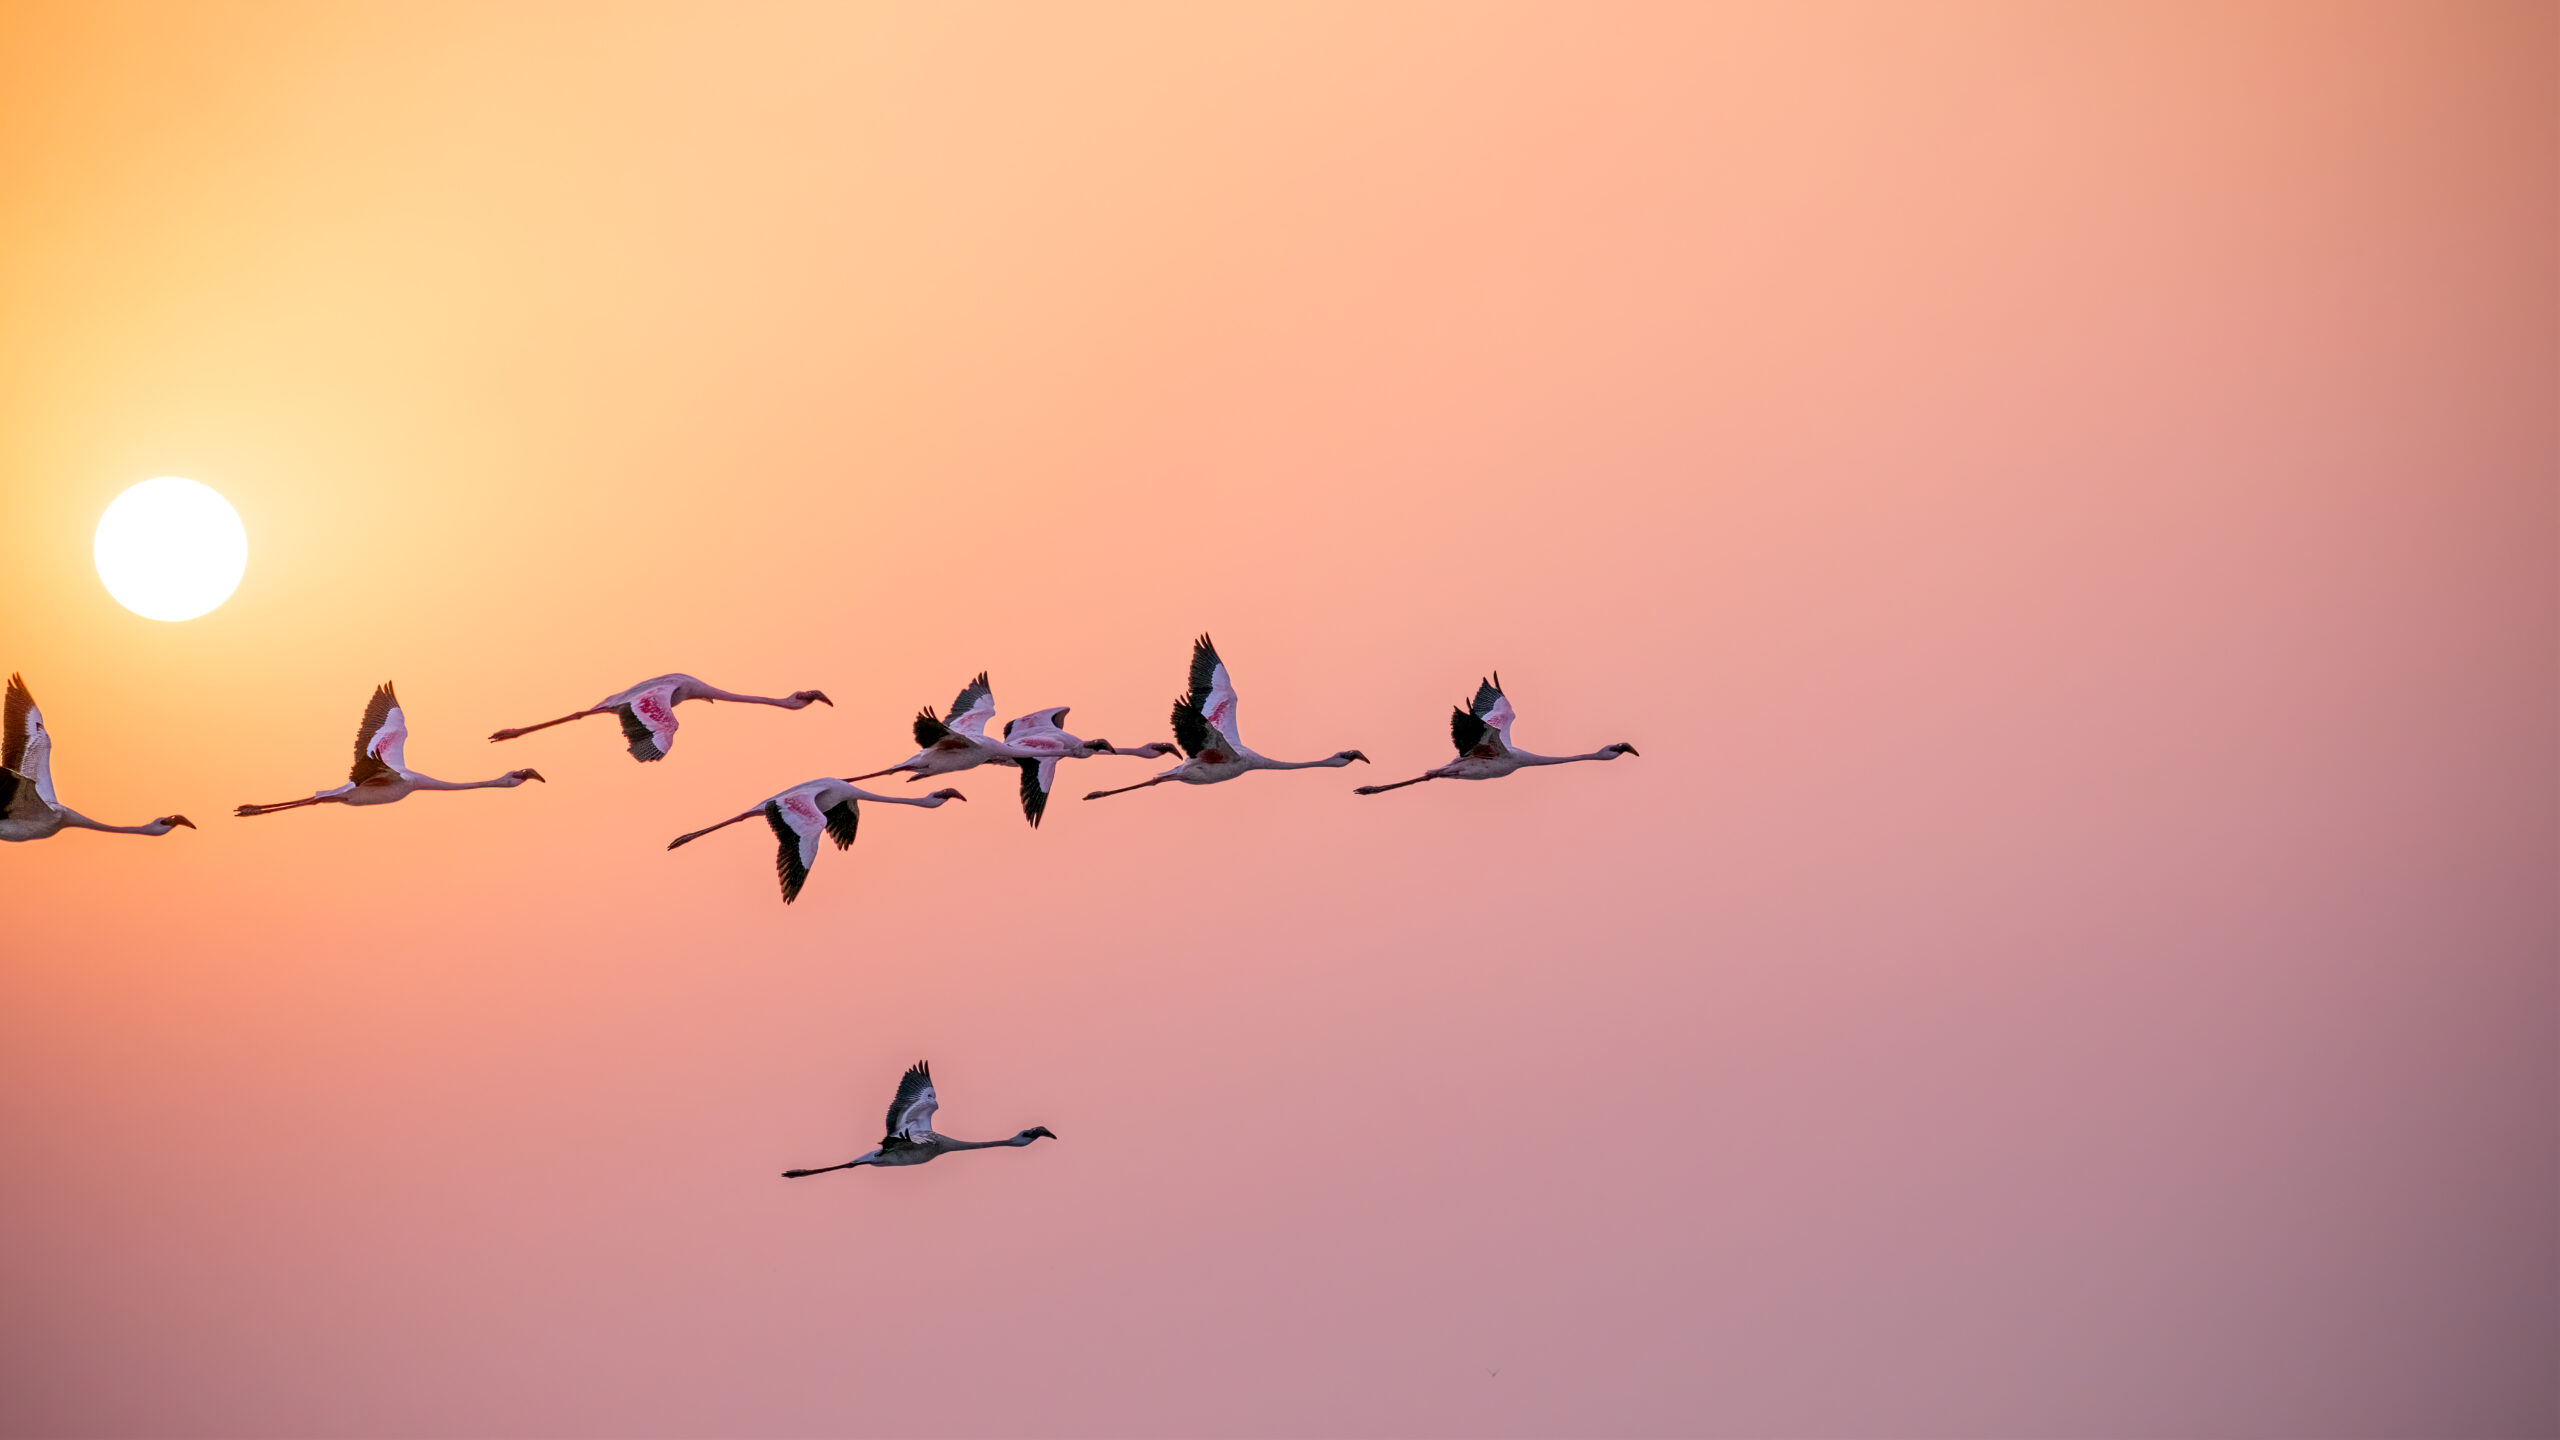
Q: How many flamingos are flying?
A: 9